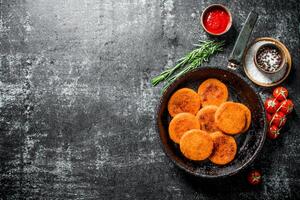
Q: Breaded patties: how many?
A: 8